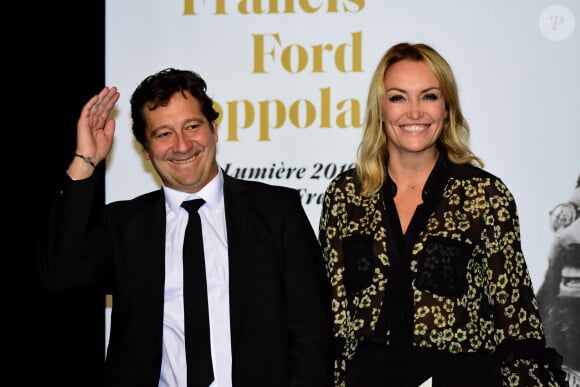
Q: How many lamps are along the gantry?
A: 0